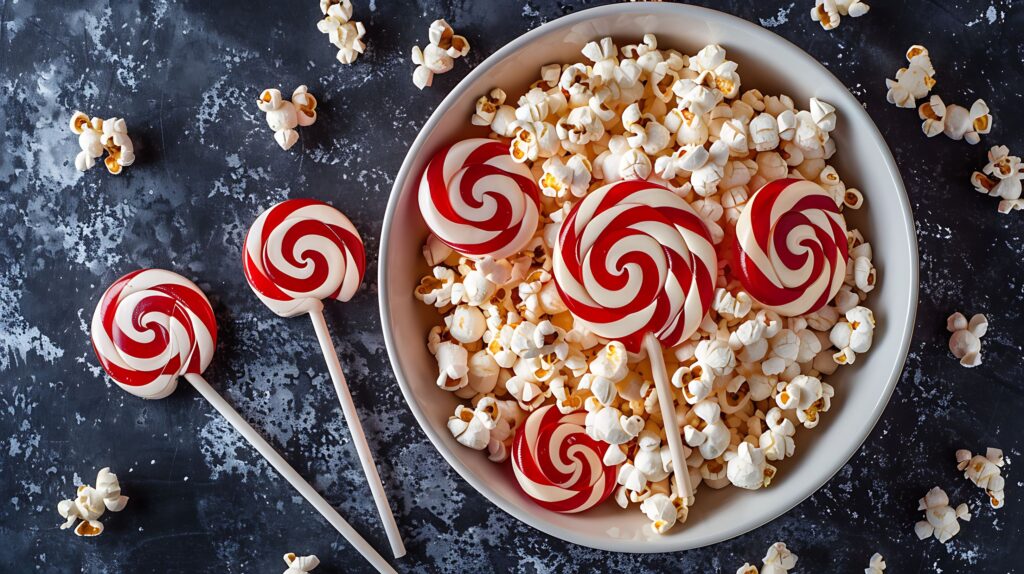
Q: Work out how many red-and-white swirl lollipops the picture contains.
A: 6